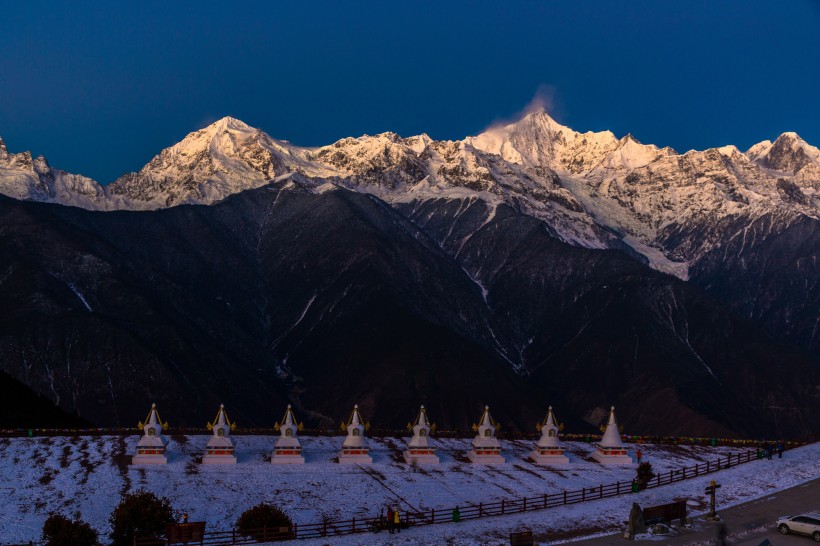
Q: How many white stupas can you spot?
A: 8